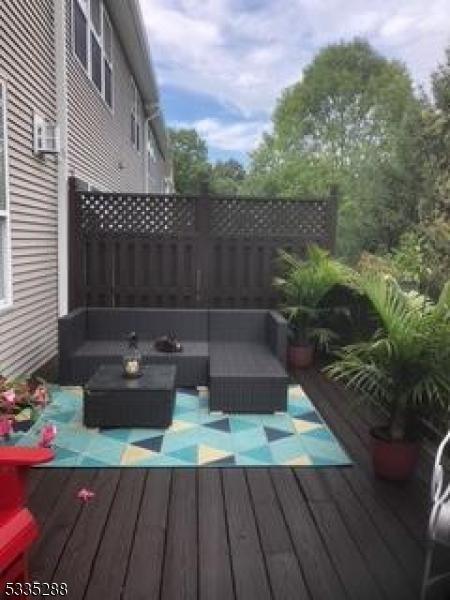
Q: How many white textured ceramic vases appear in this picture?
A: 0